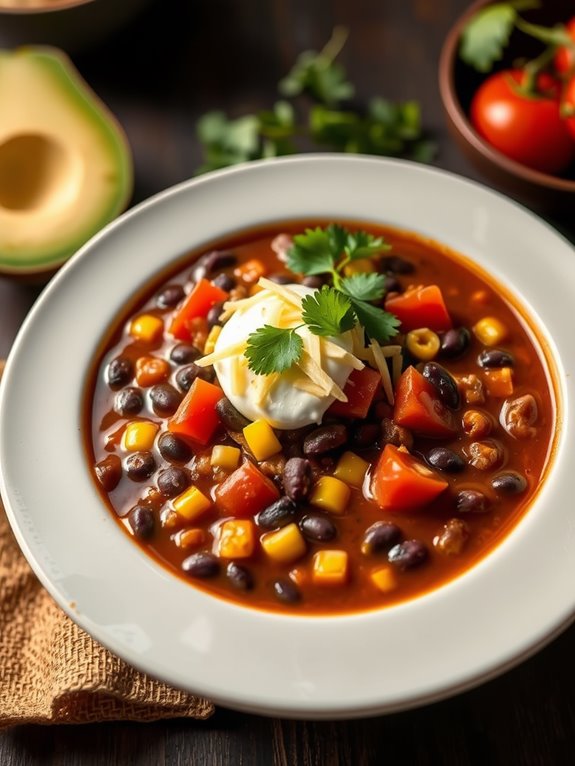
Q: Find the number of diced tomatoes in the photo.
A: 7